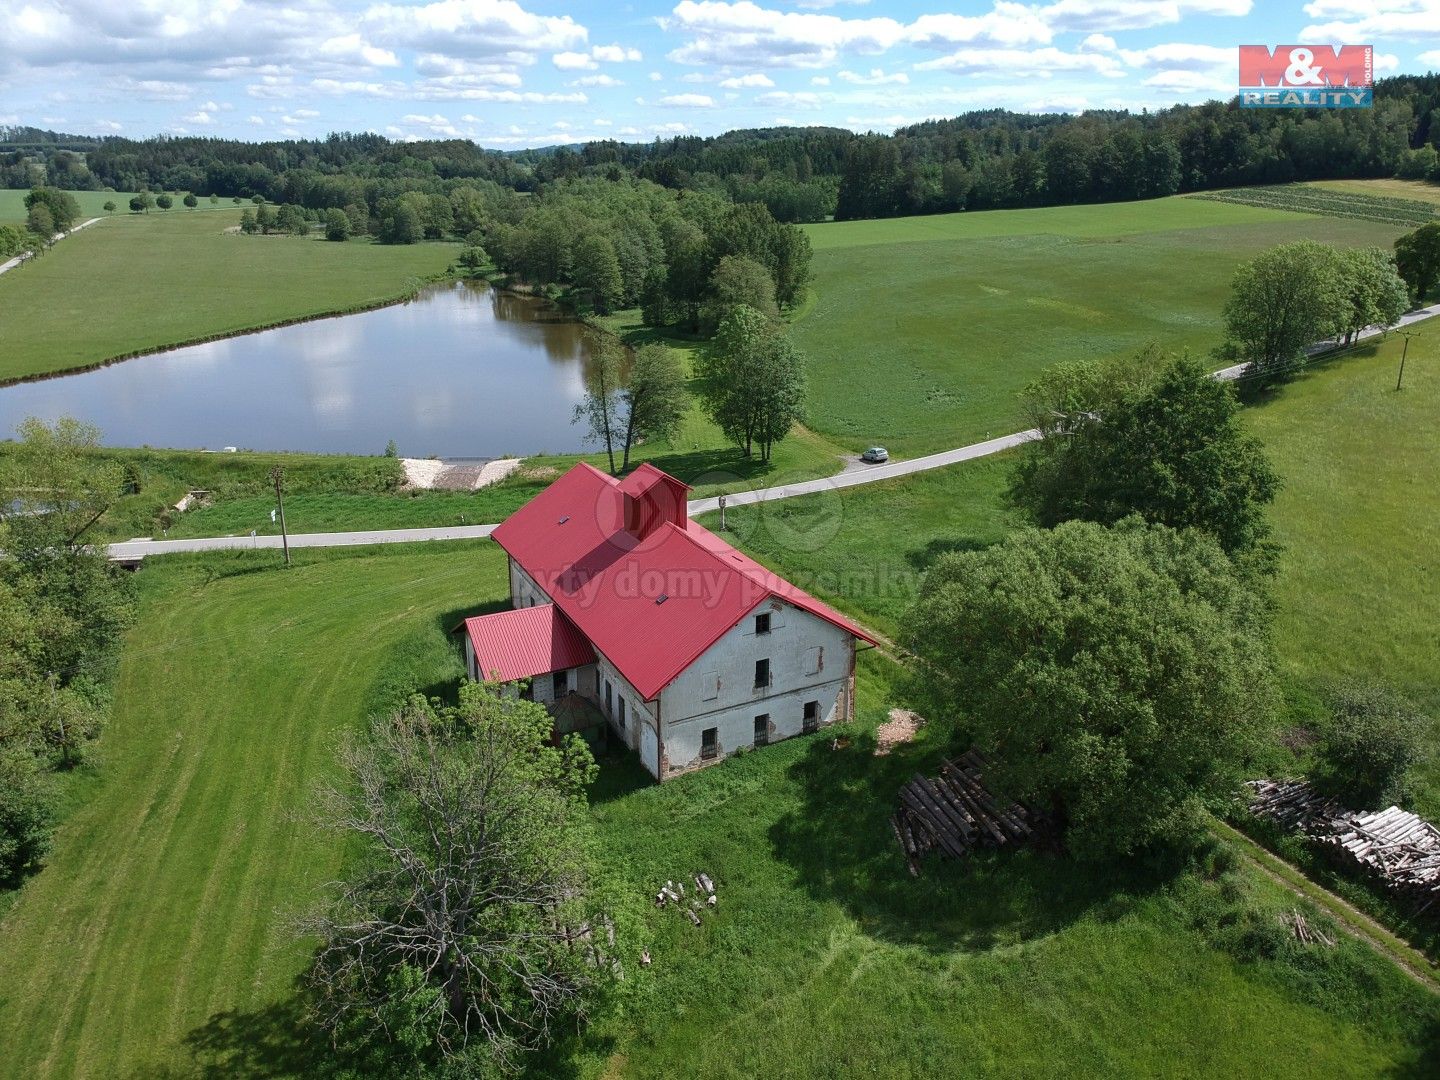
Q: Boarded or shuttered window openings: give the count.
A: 2